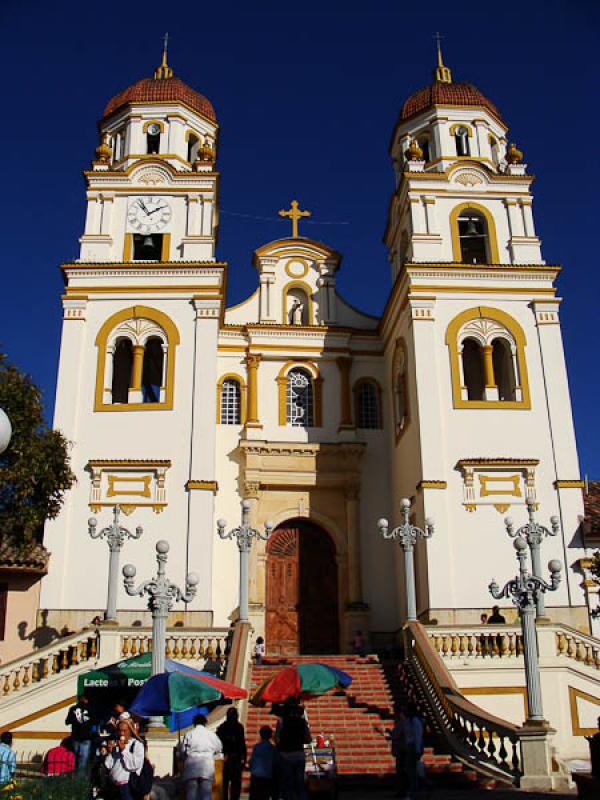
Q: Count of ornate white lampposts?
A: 6